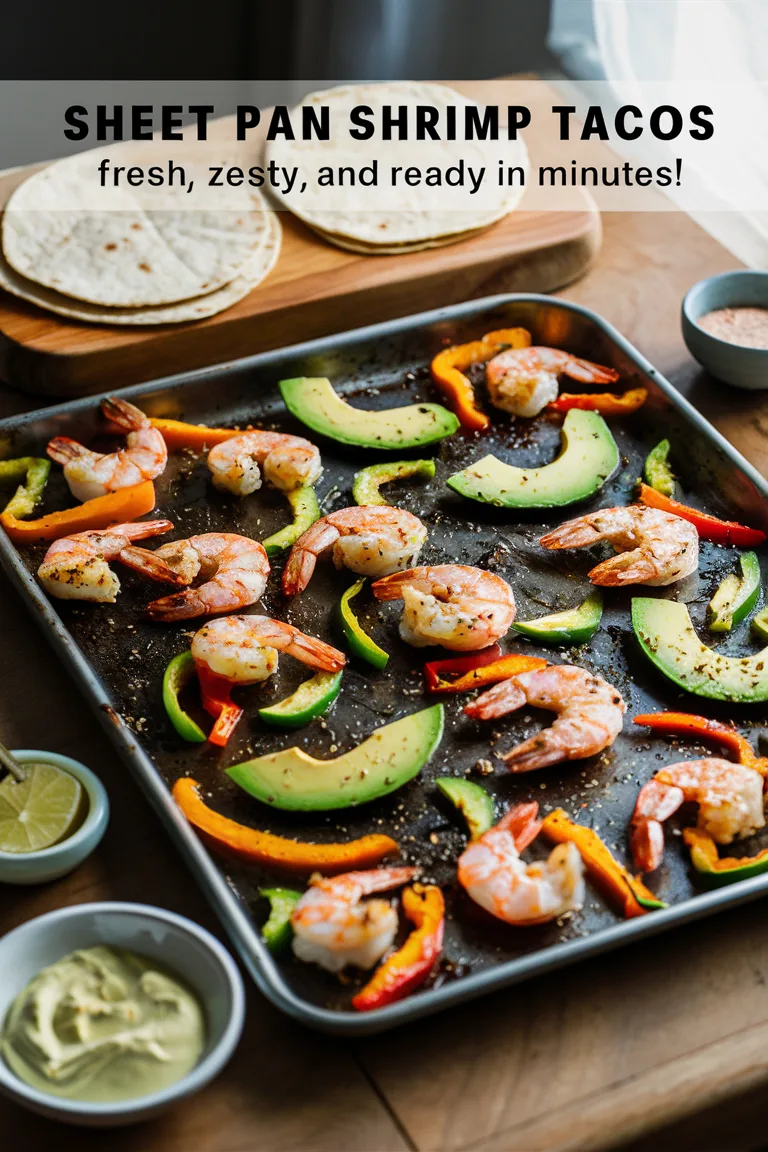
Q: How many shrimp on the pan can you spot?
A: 13